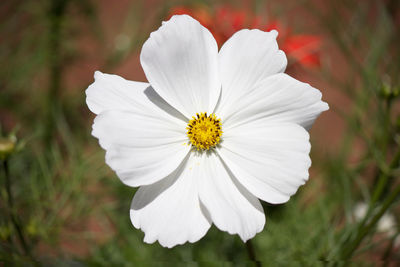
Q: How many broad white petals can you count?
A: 8